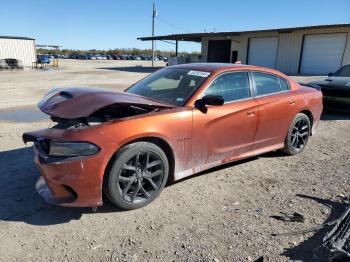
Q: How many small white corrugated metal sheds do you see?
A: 1